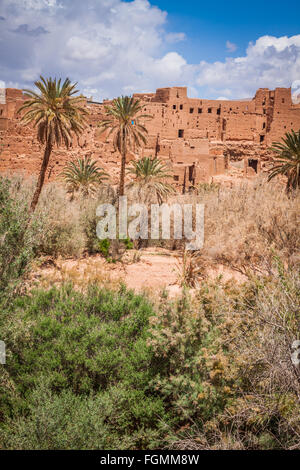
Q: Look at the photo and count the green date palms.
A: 5